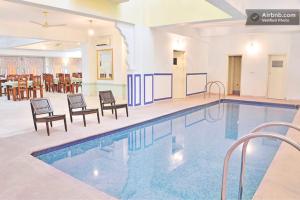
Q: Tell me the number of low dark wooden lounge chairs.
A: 3